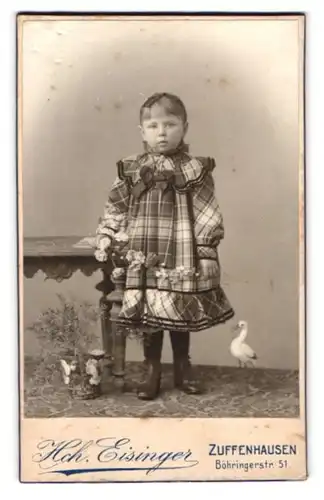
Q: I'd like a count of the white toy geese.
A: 1